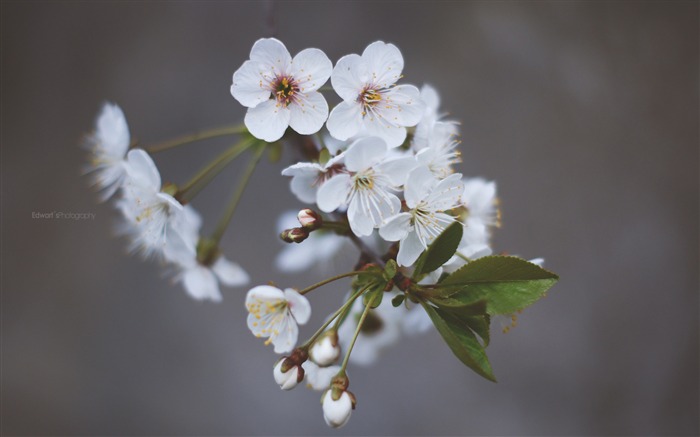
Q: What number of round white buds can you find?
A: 3